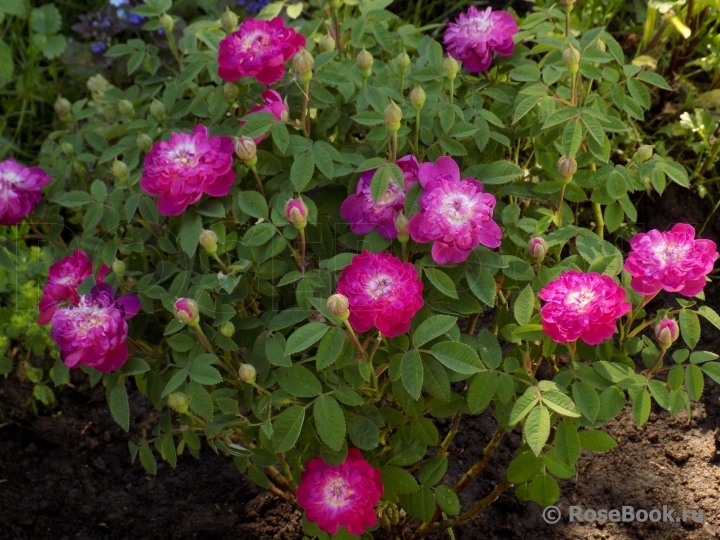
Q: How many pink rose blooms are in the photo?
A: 13